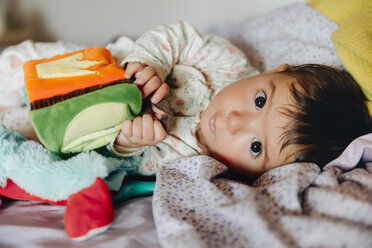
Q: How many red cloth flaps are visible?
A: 2